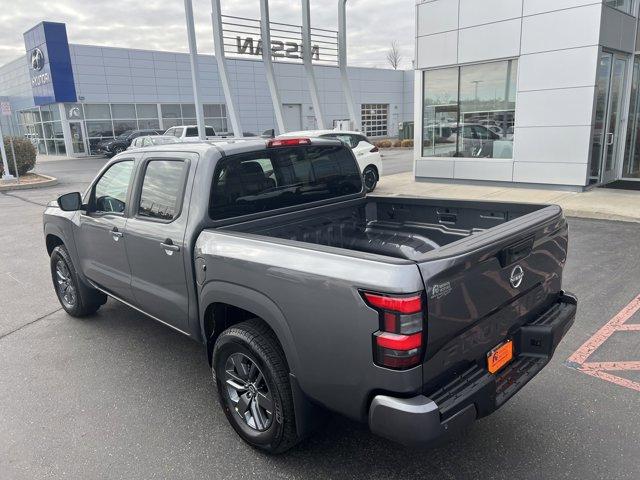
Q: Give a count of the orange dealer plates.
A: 1